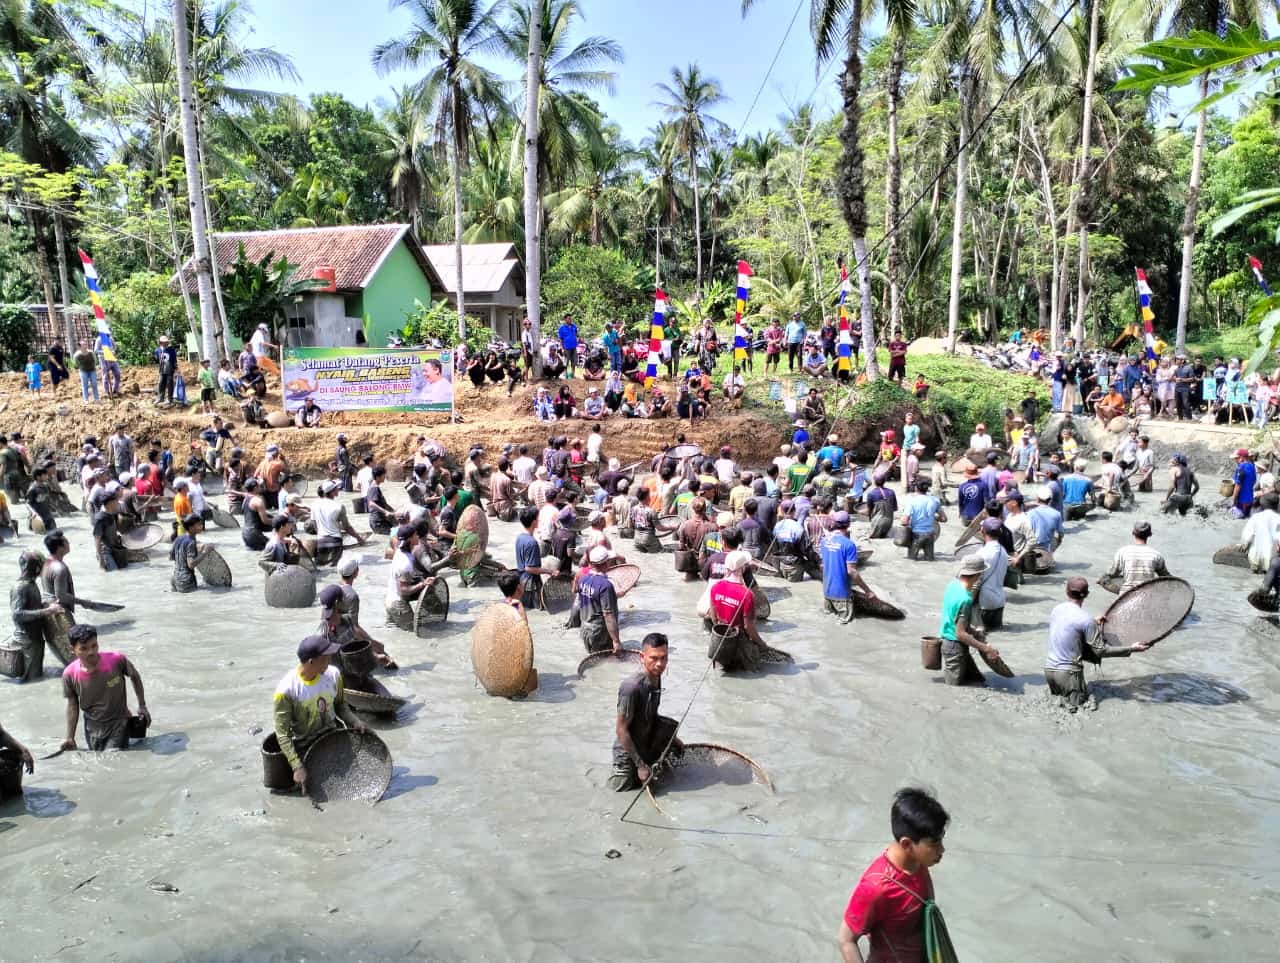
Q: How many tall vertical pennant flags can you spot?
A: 6